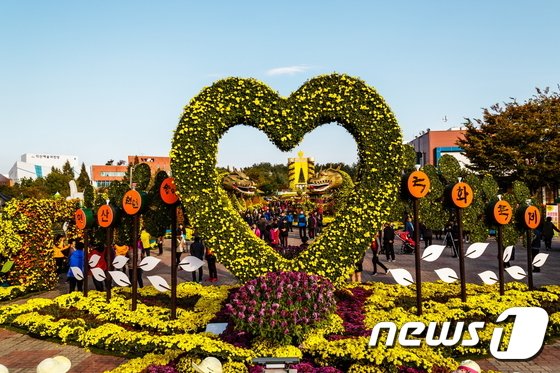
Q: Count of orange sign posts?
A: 8